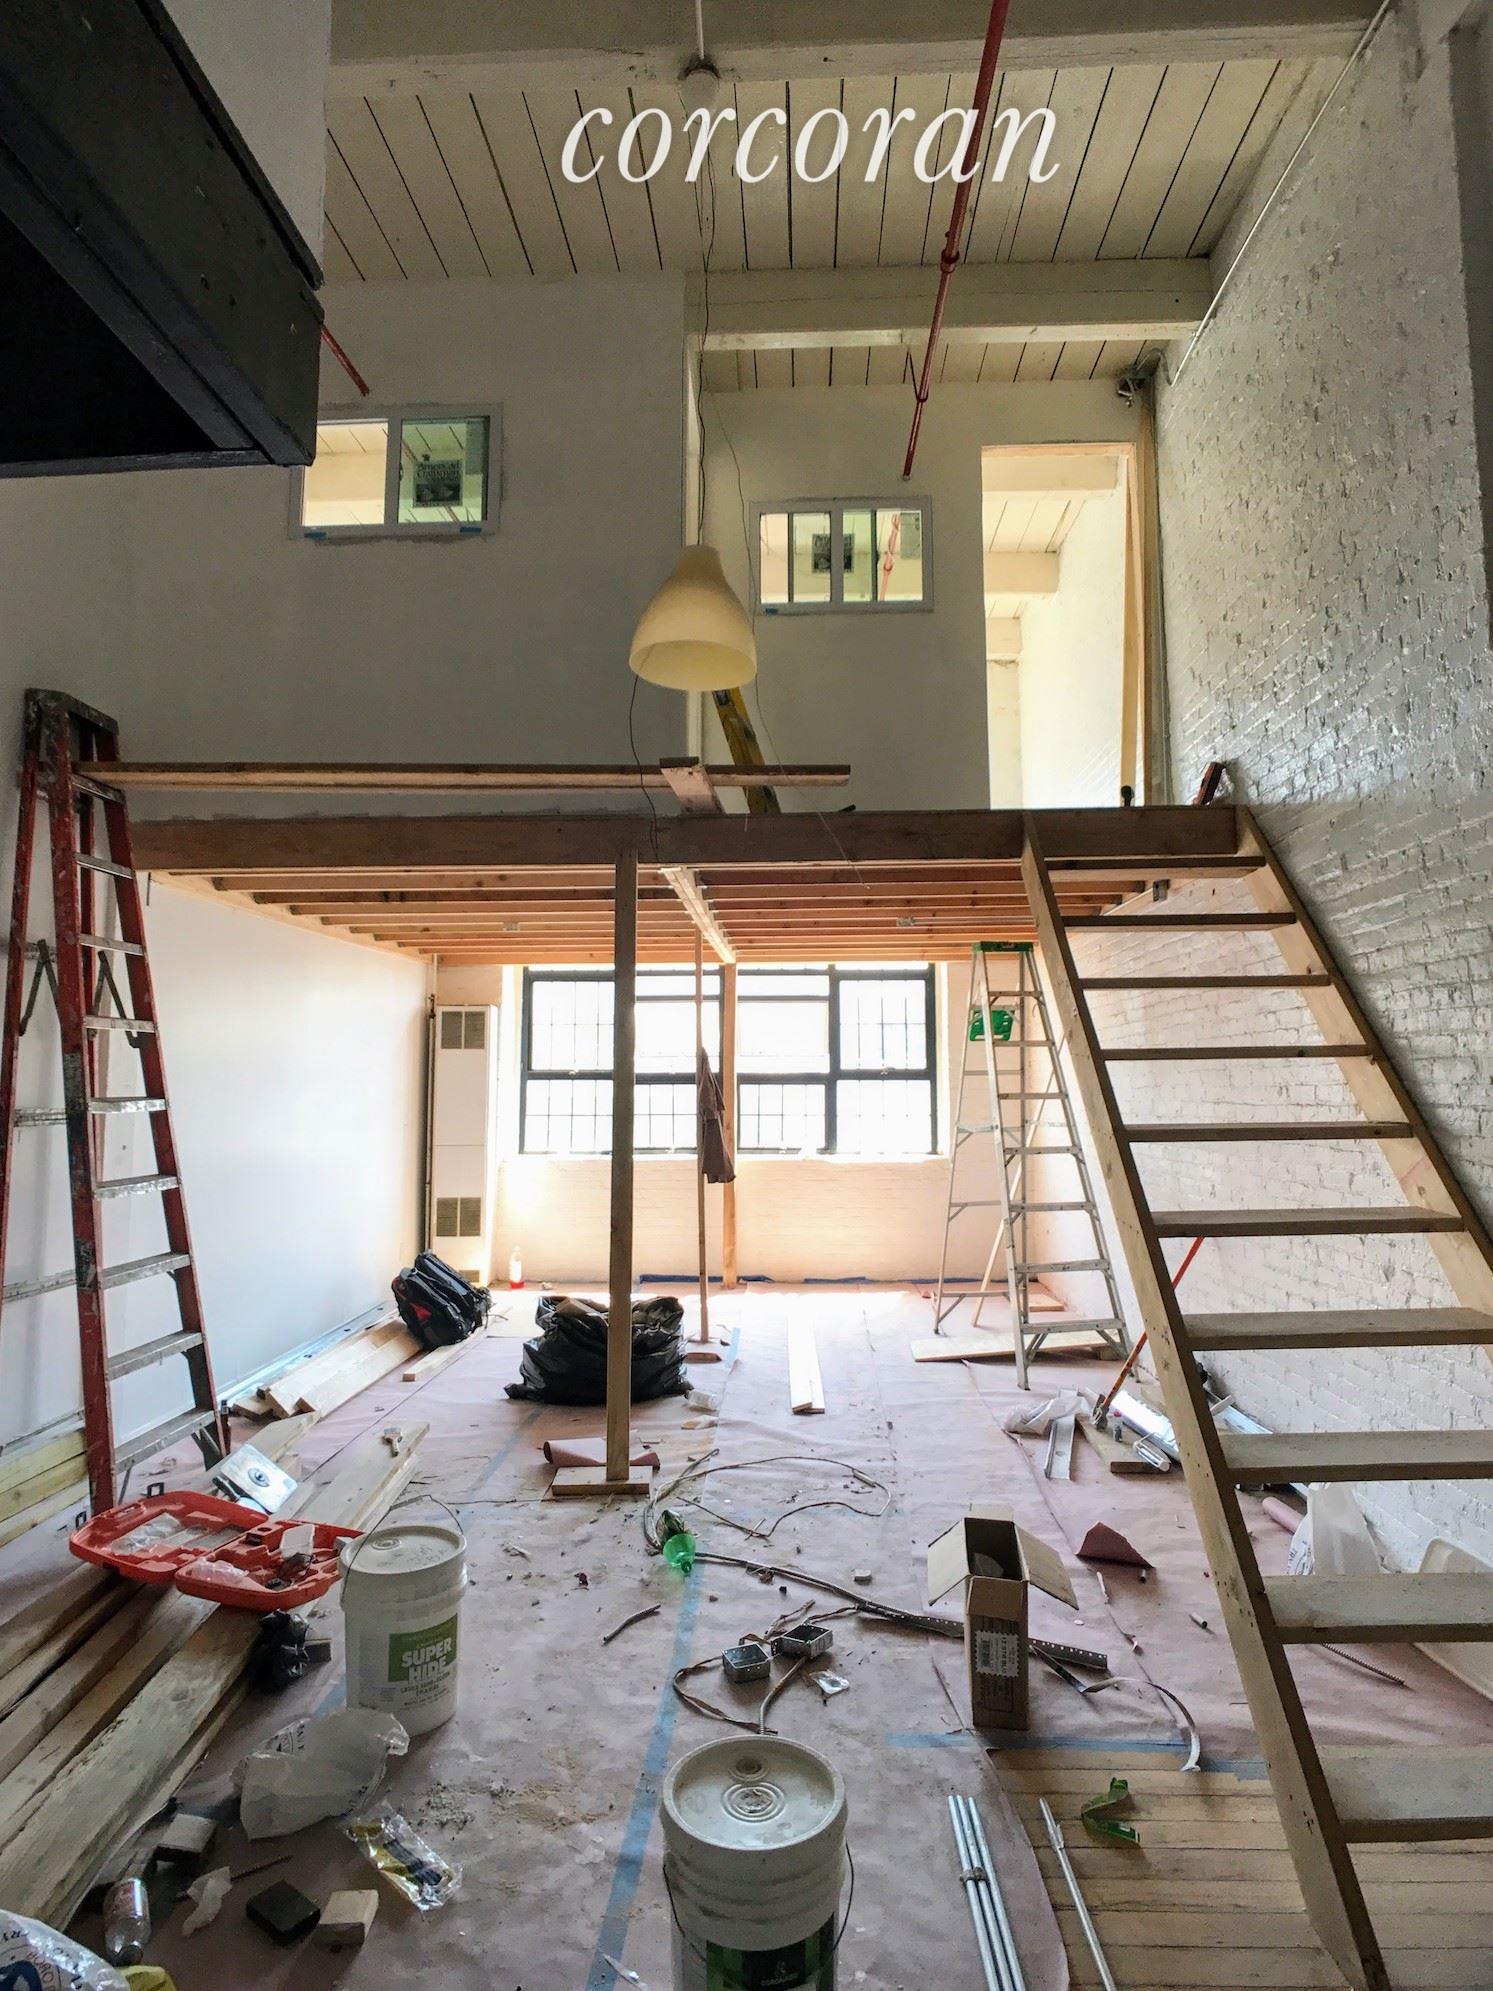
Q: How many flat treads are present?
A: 10